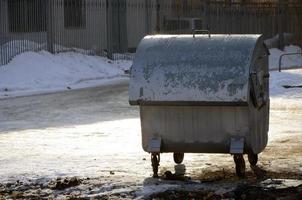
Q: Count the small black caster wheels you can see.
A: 4